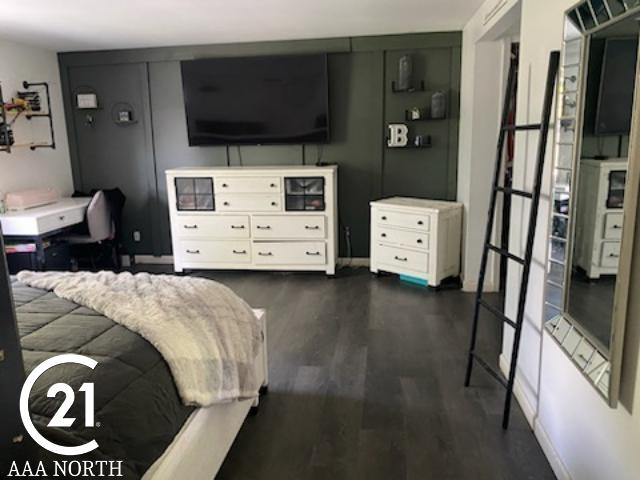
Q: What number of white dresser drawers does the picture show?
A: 9